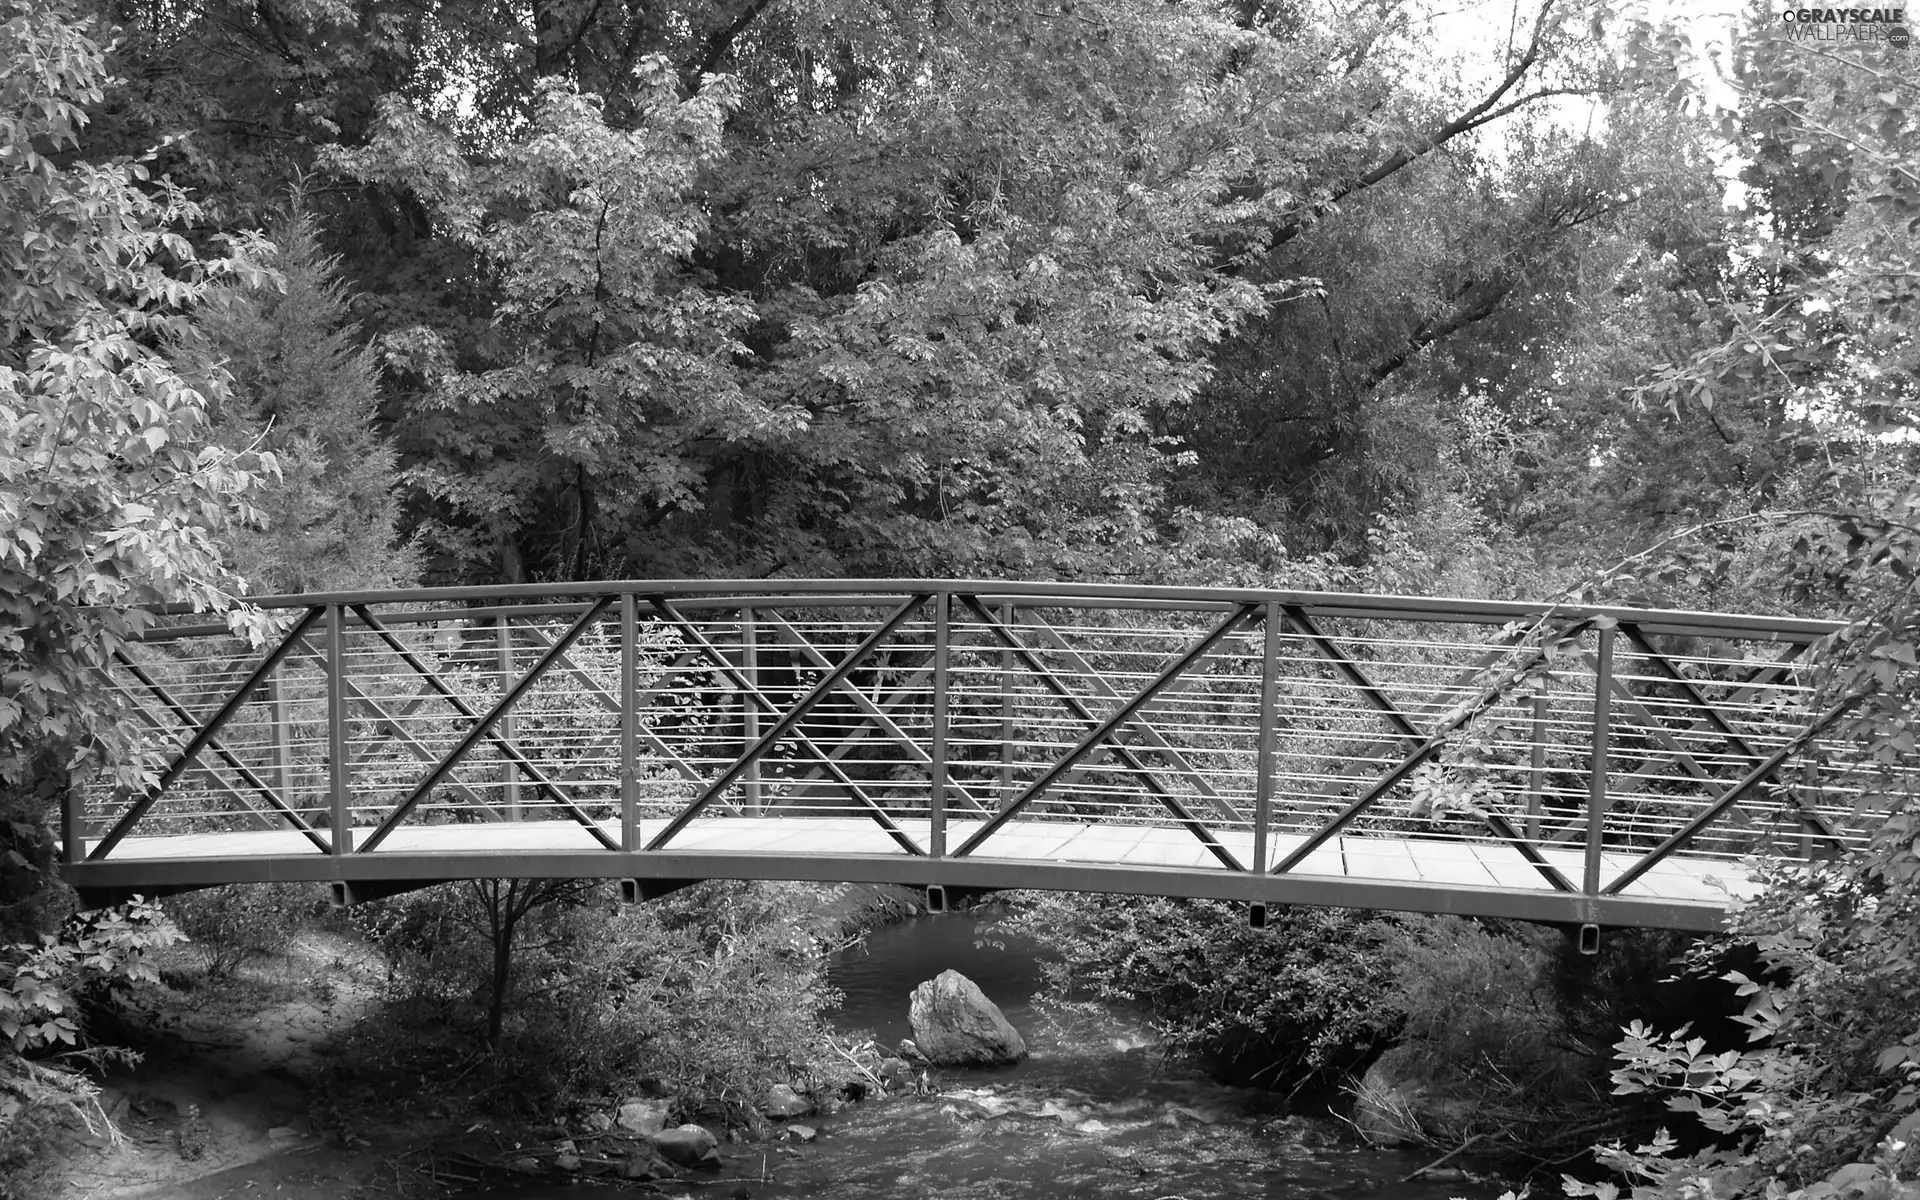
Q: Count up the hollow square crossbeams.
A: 5